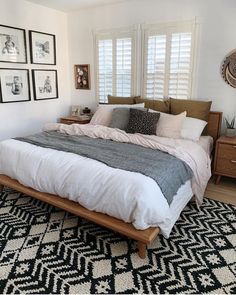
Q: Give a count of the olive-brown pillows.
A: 3